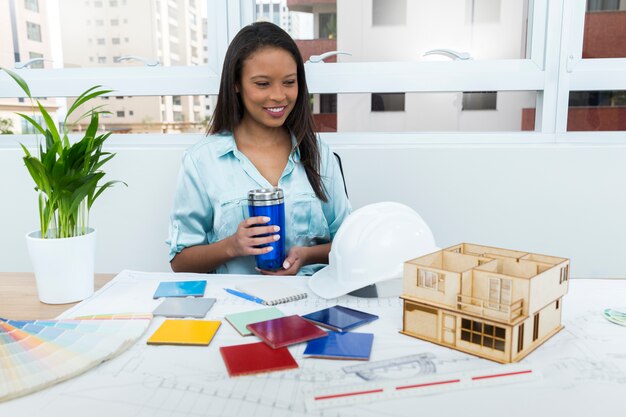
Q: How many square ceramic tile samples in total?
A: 8